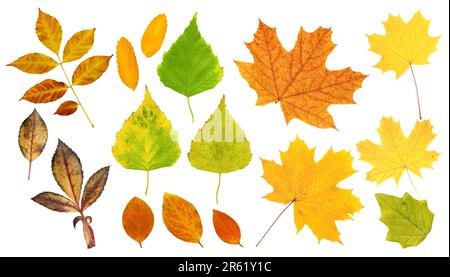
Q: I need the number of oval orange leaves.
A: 5